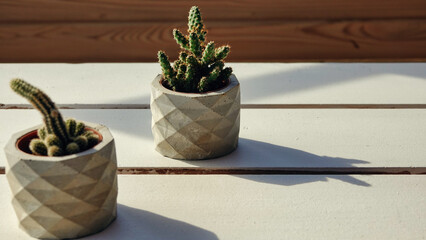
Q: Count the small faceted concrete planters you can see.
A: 2